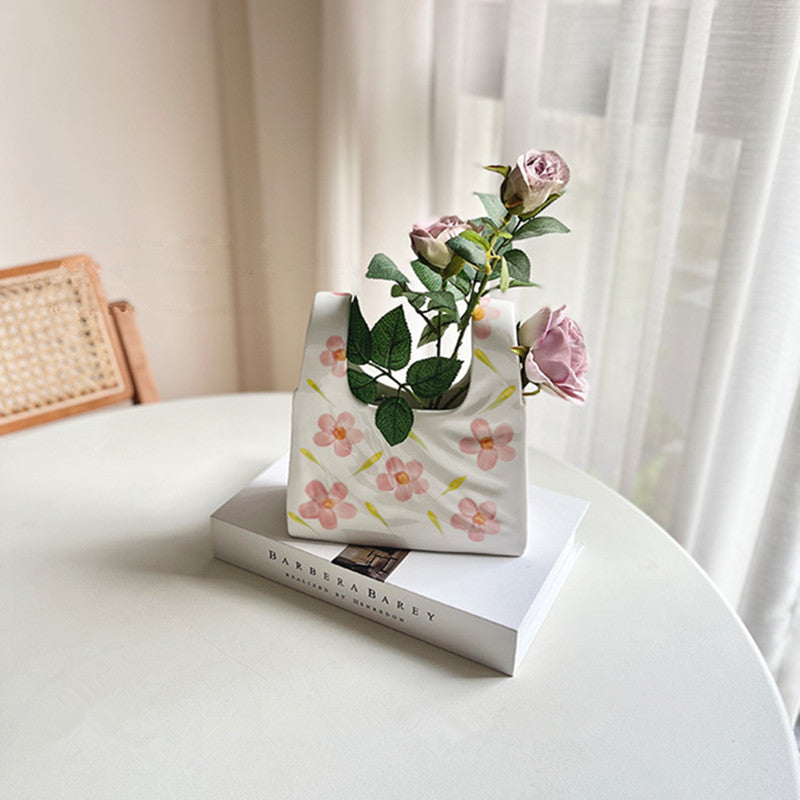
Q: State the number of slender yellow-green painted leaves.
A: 10